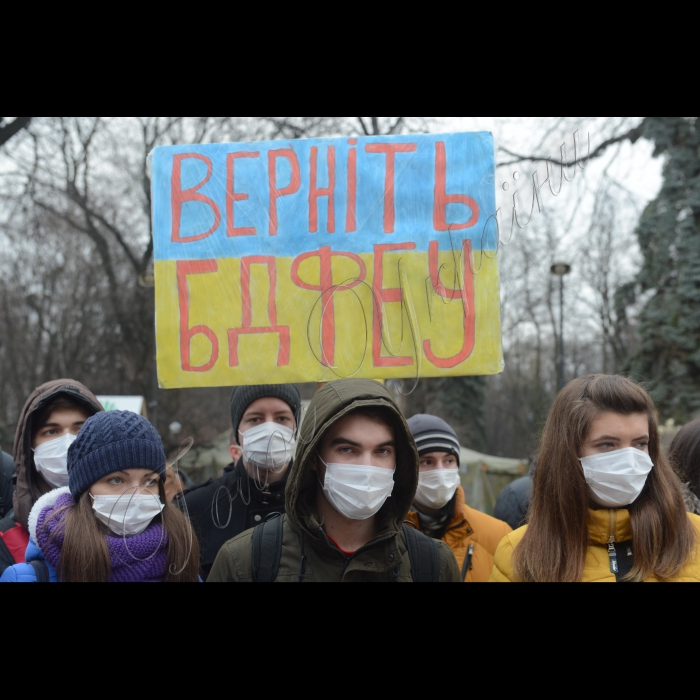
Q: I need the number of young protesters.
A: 6